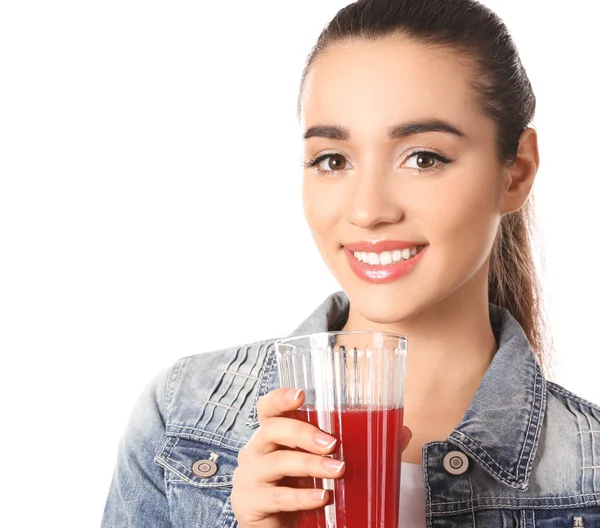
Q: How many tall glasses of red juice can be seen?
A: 1